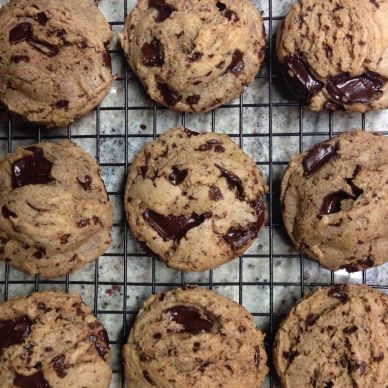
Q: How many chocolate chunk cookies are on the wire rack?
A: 9